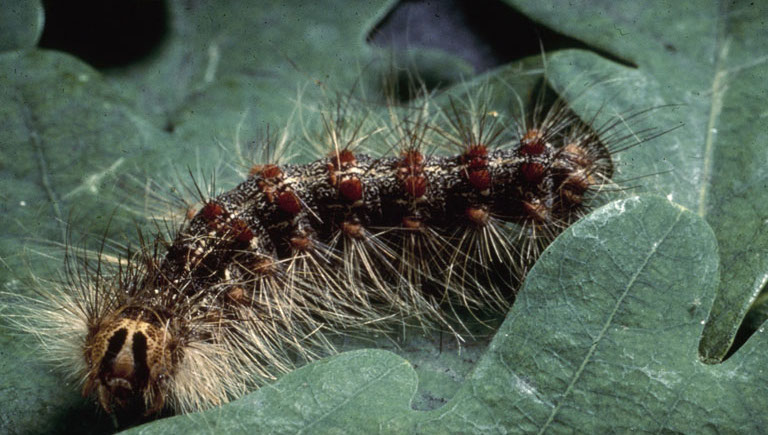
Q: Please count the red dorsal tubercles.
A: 12